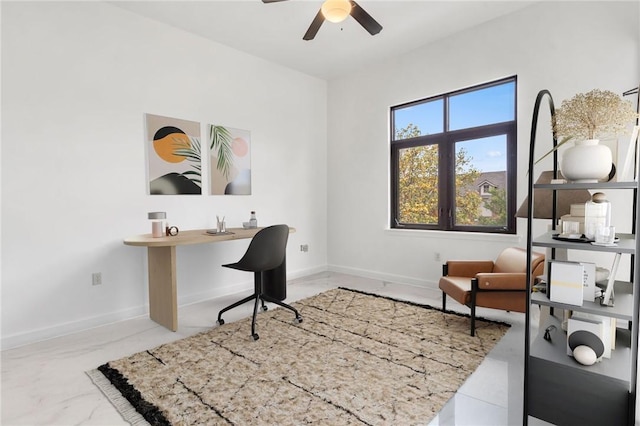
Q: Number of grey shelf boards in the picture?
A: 4